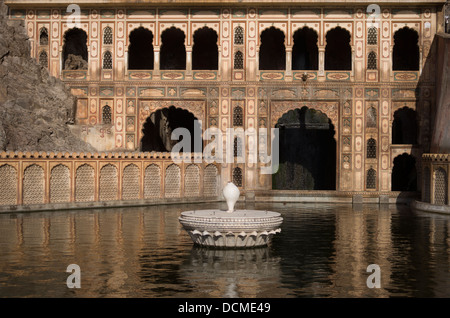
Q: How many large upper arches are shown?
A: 8